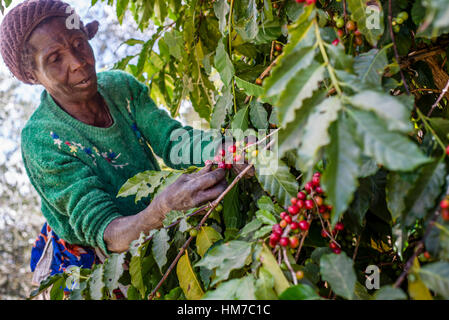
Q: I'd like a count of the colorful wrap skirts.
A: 1